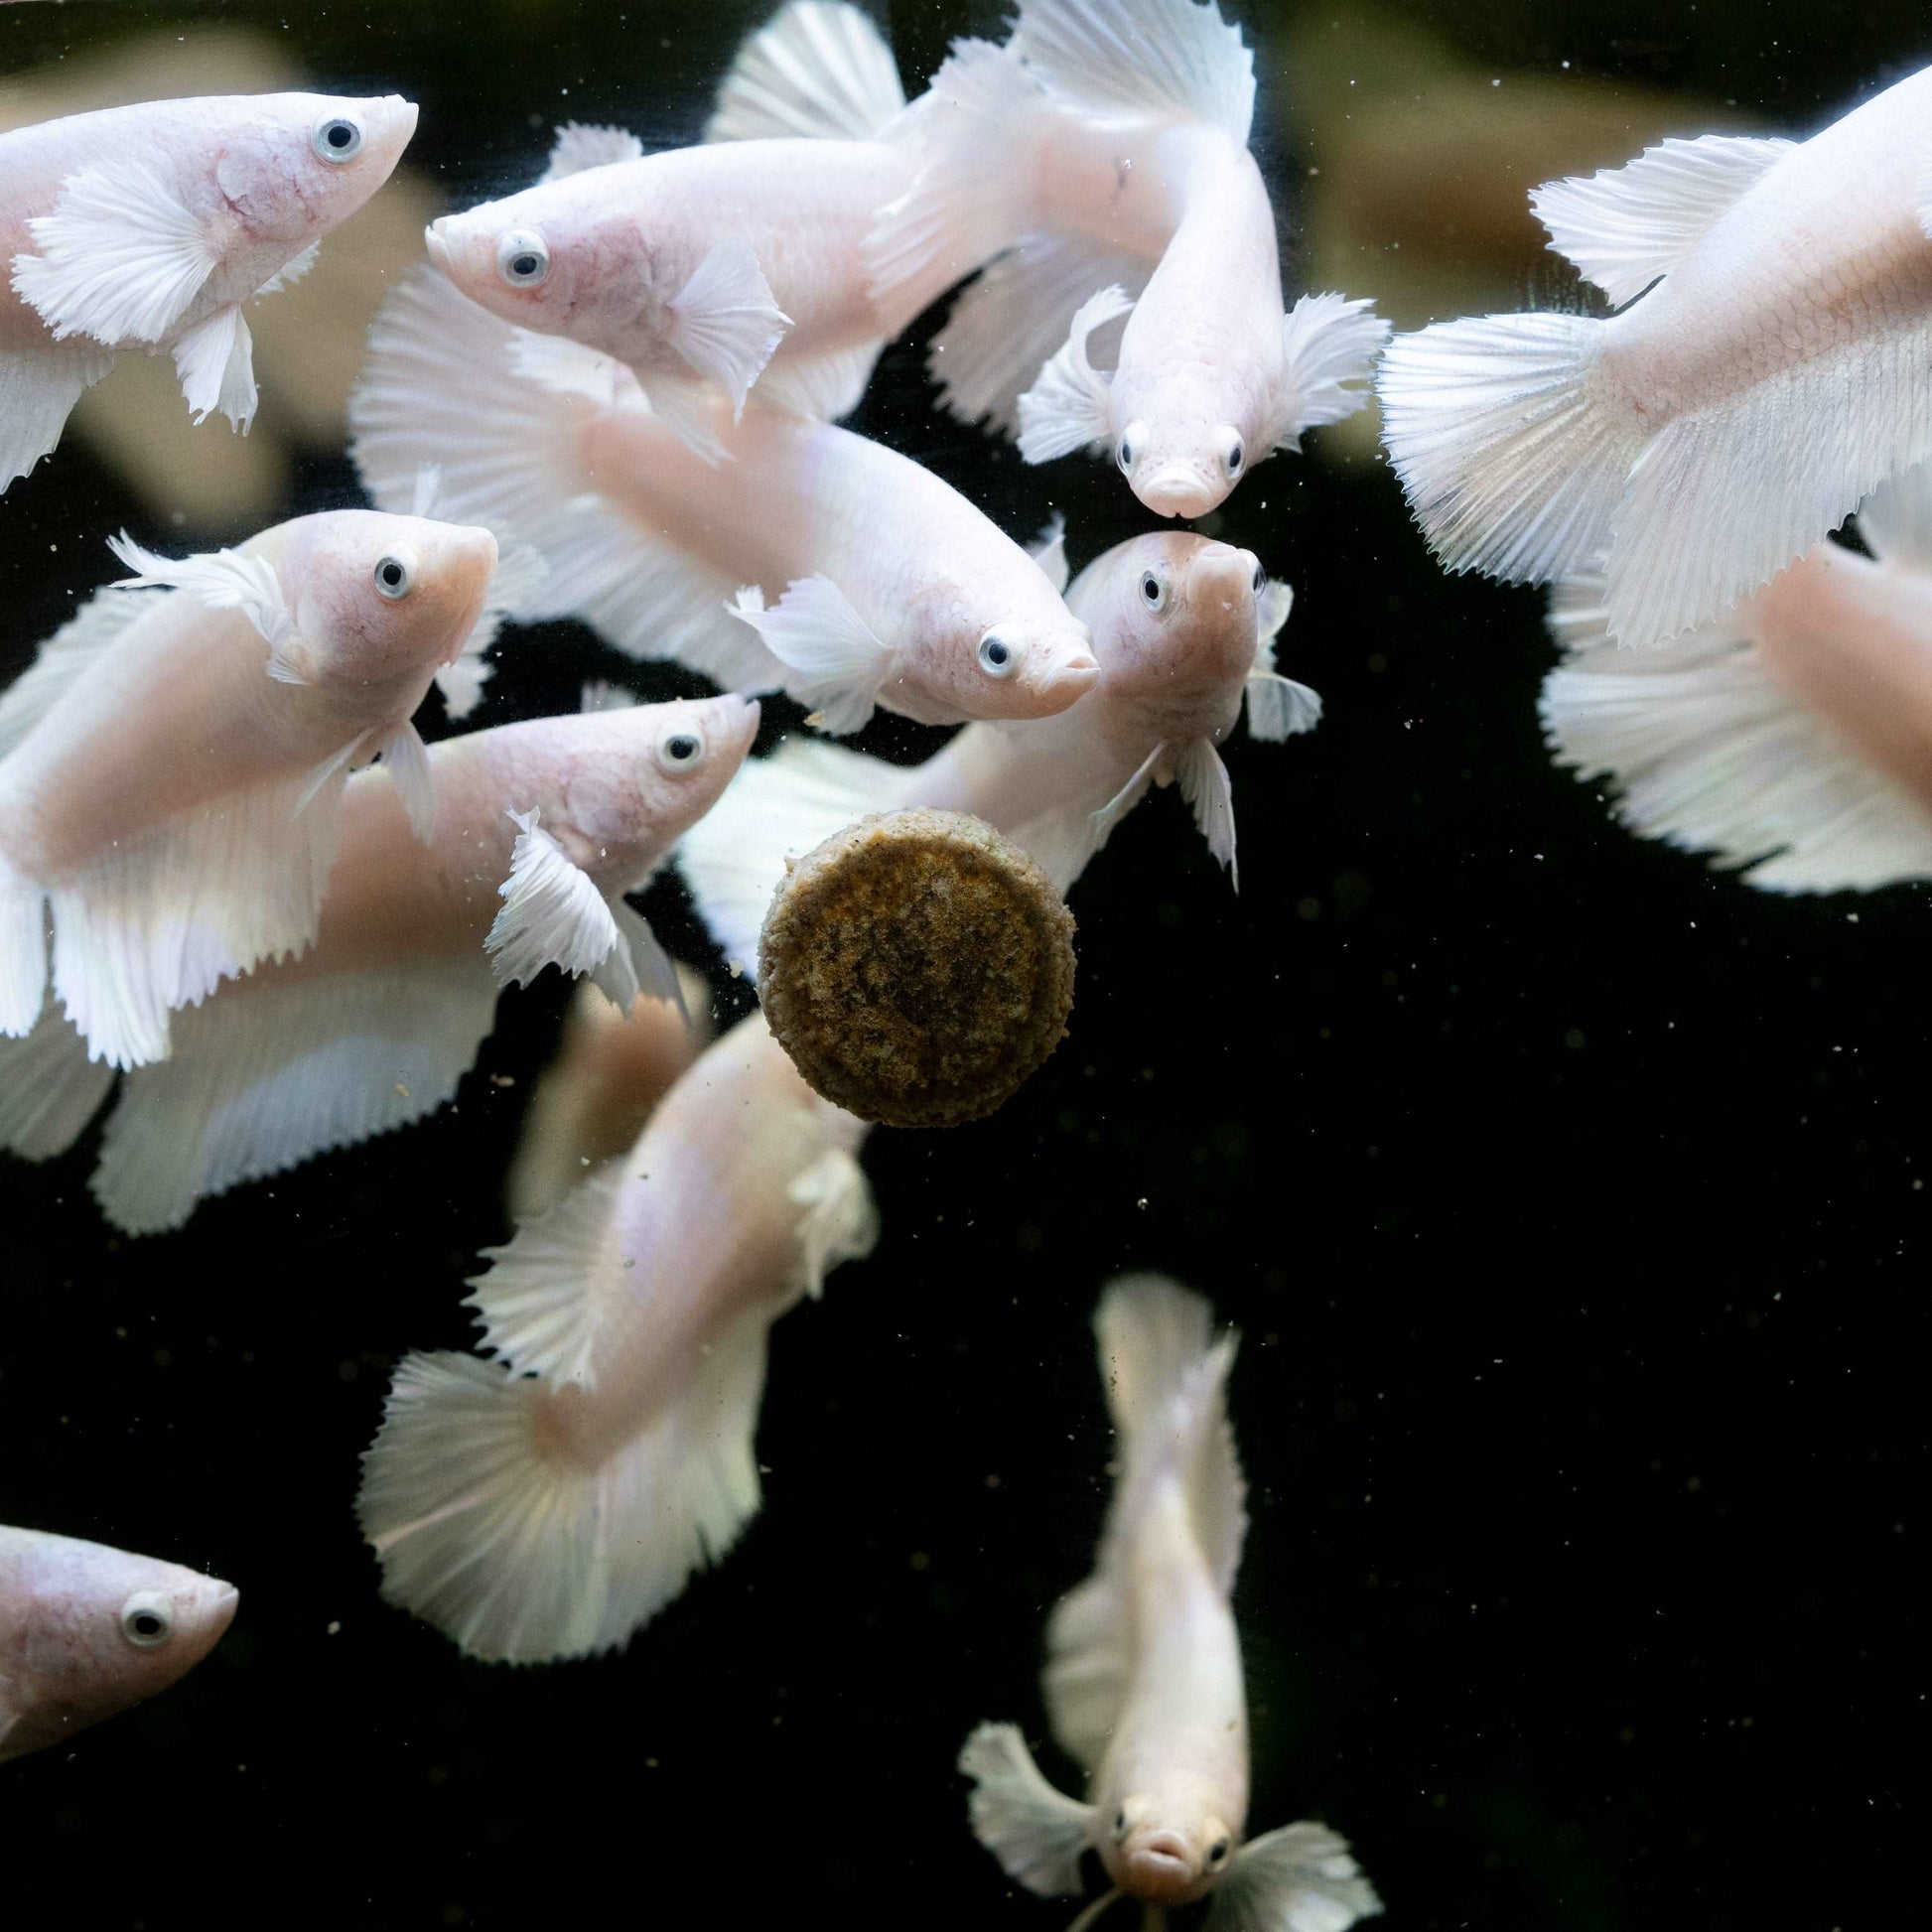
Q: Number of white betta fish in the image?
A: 12